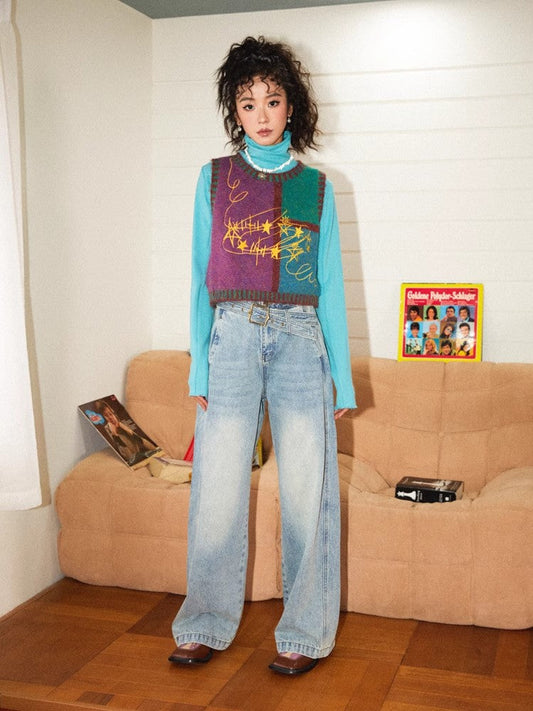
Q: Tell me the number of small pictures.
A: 12